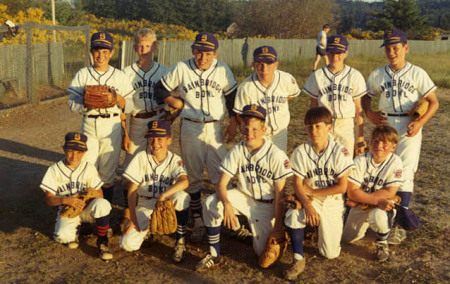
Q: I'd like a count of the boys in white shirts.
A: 11